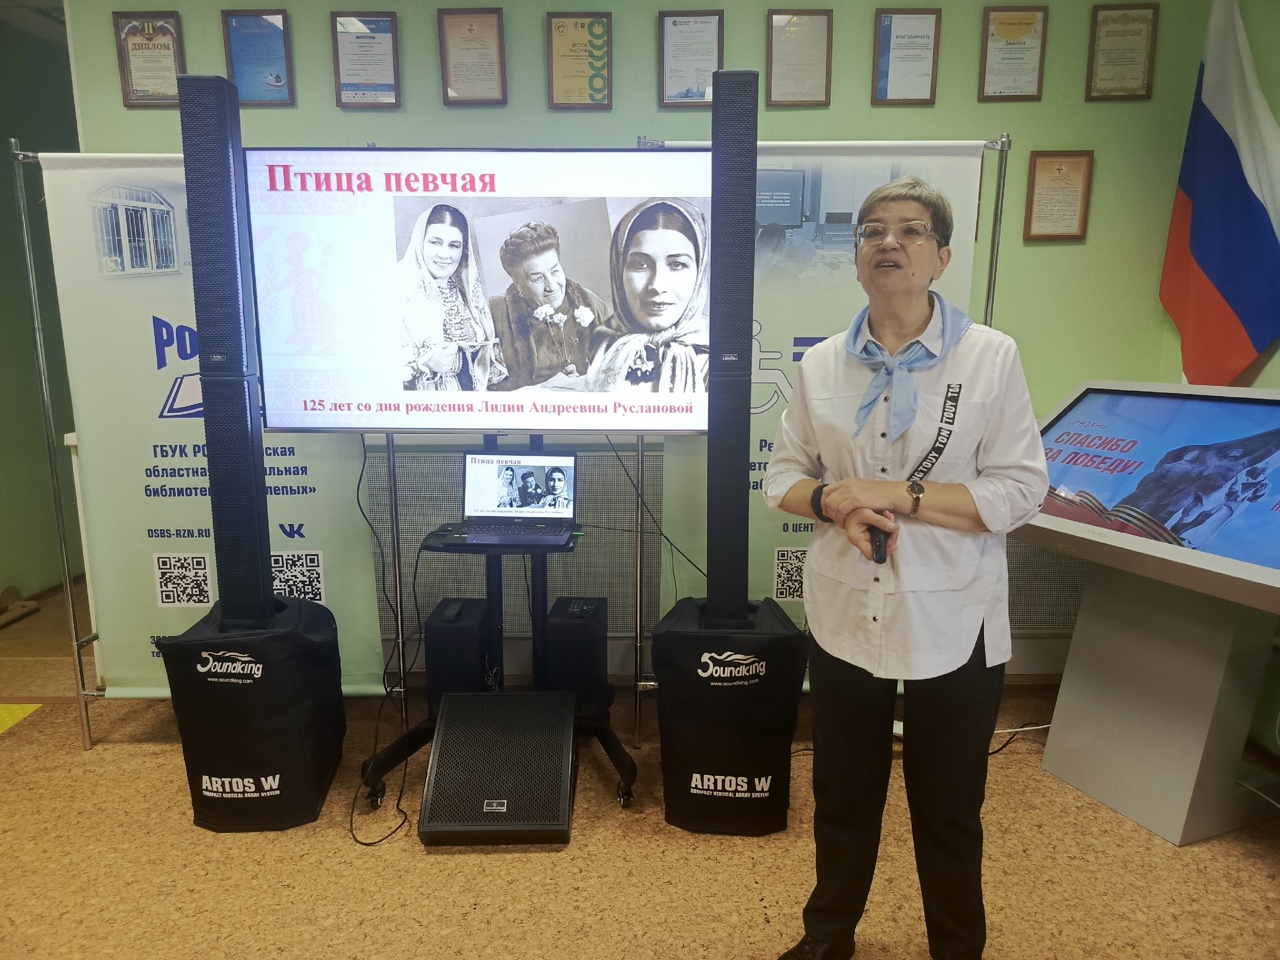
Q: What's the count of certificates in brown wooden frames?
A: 11